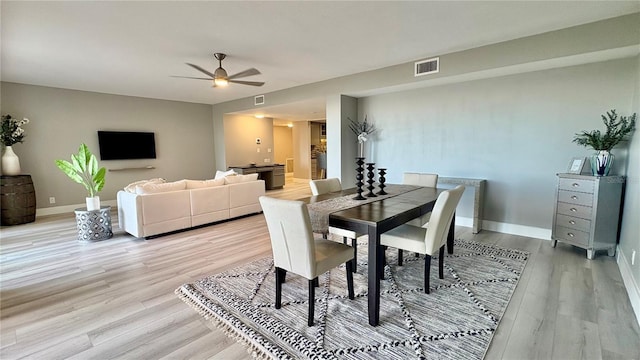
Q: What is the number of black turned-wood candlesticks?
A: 3